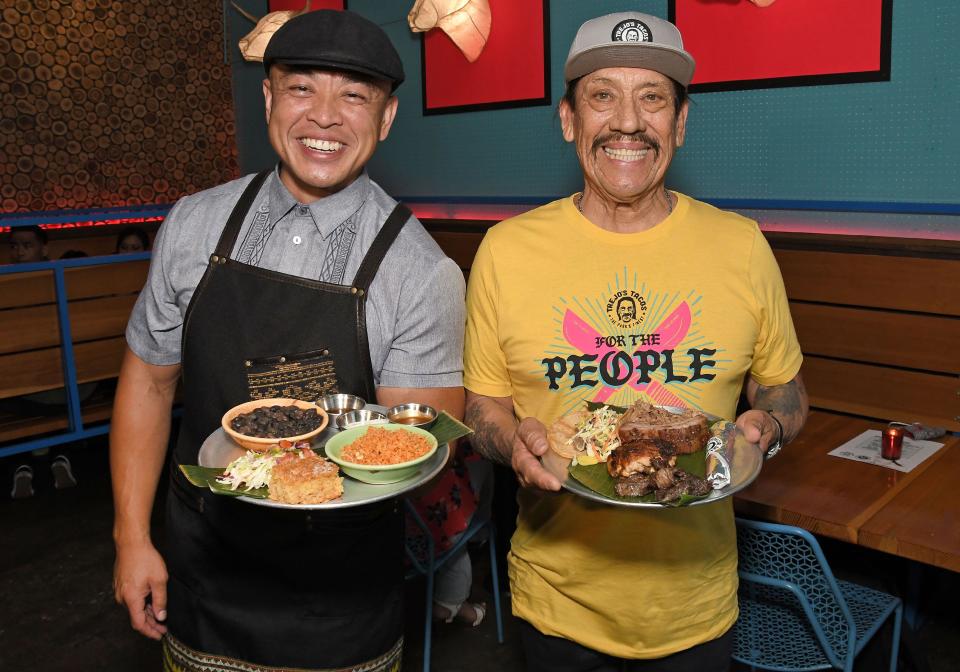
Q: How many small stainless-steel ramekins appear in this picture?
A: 3